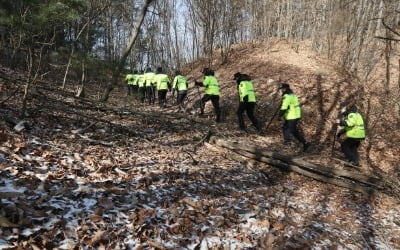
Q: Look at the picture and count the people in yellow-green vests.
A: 10